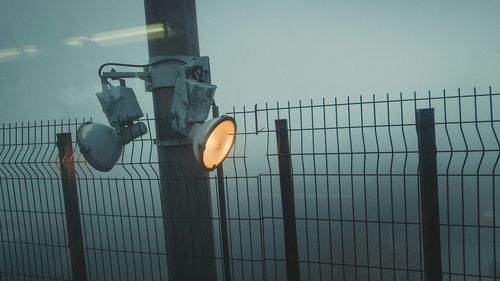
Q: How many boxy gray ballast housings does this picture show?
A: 2